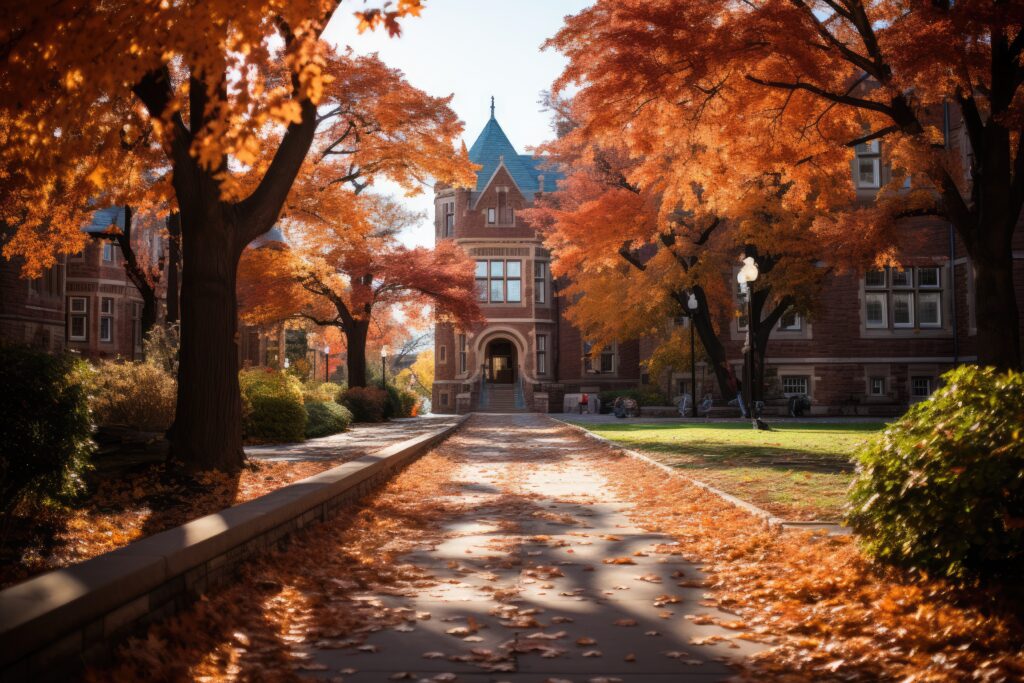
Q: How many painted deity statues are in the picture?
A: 0